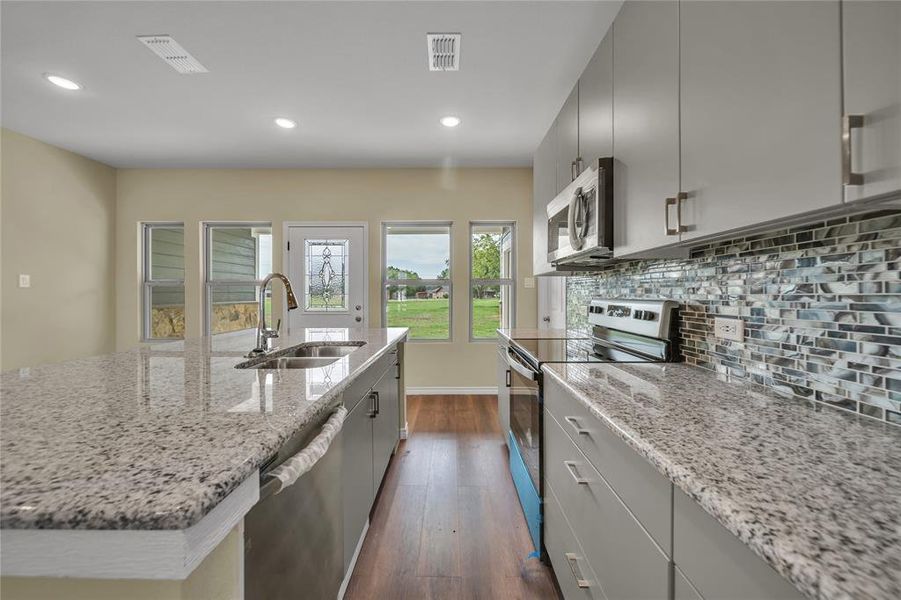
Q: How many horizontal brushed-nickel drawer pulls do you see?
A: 3